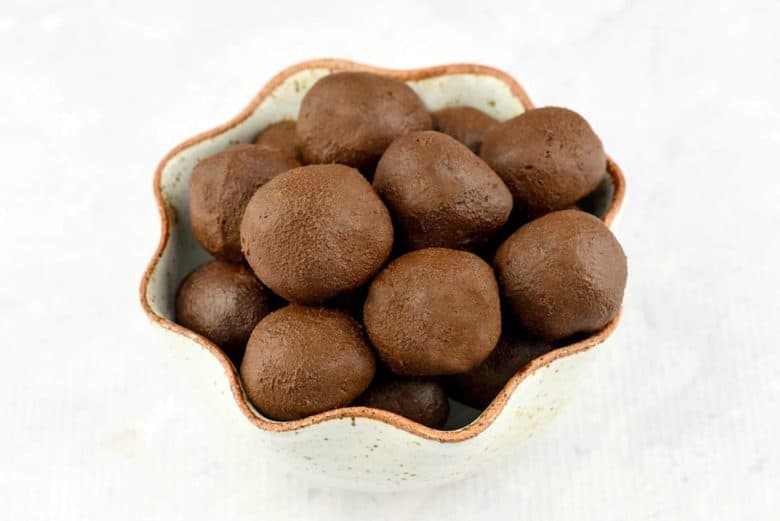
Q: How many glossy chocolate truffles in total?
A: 13